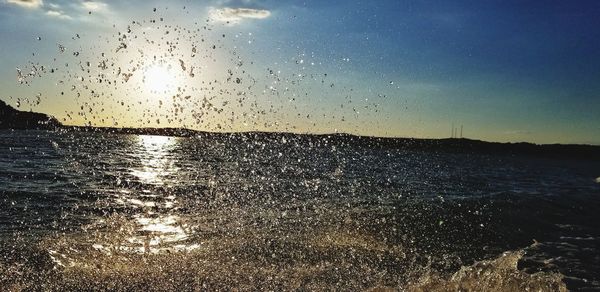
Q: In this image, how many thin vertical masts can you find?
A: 3